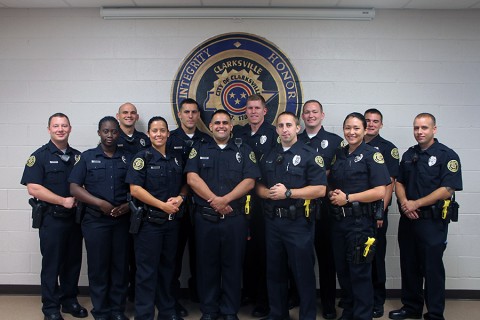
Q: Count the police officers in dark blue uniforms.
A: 12